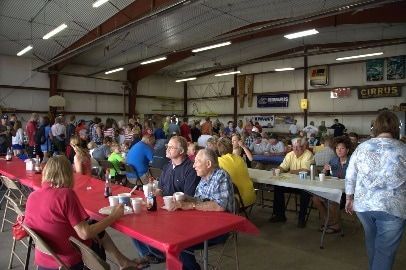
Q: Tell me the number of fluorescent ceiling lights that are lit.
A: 11